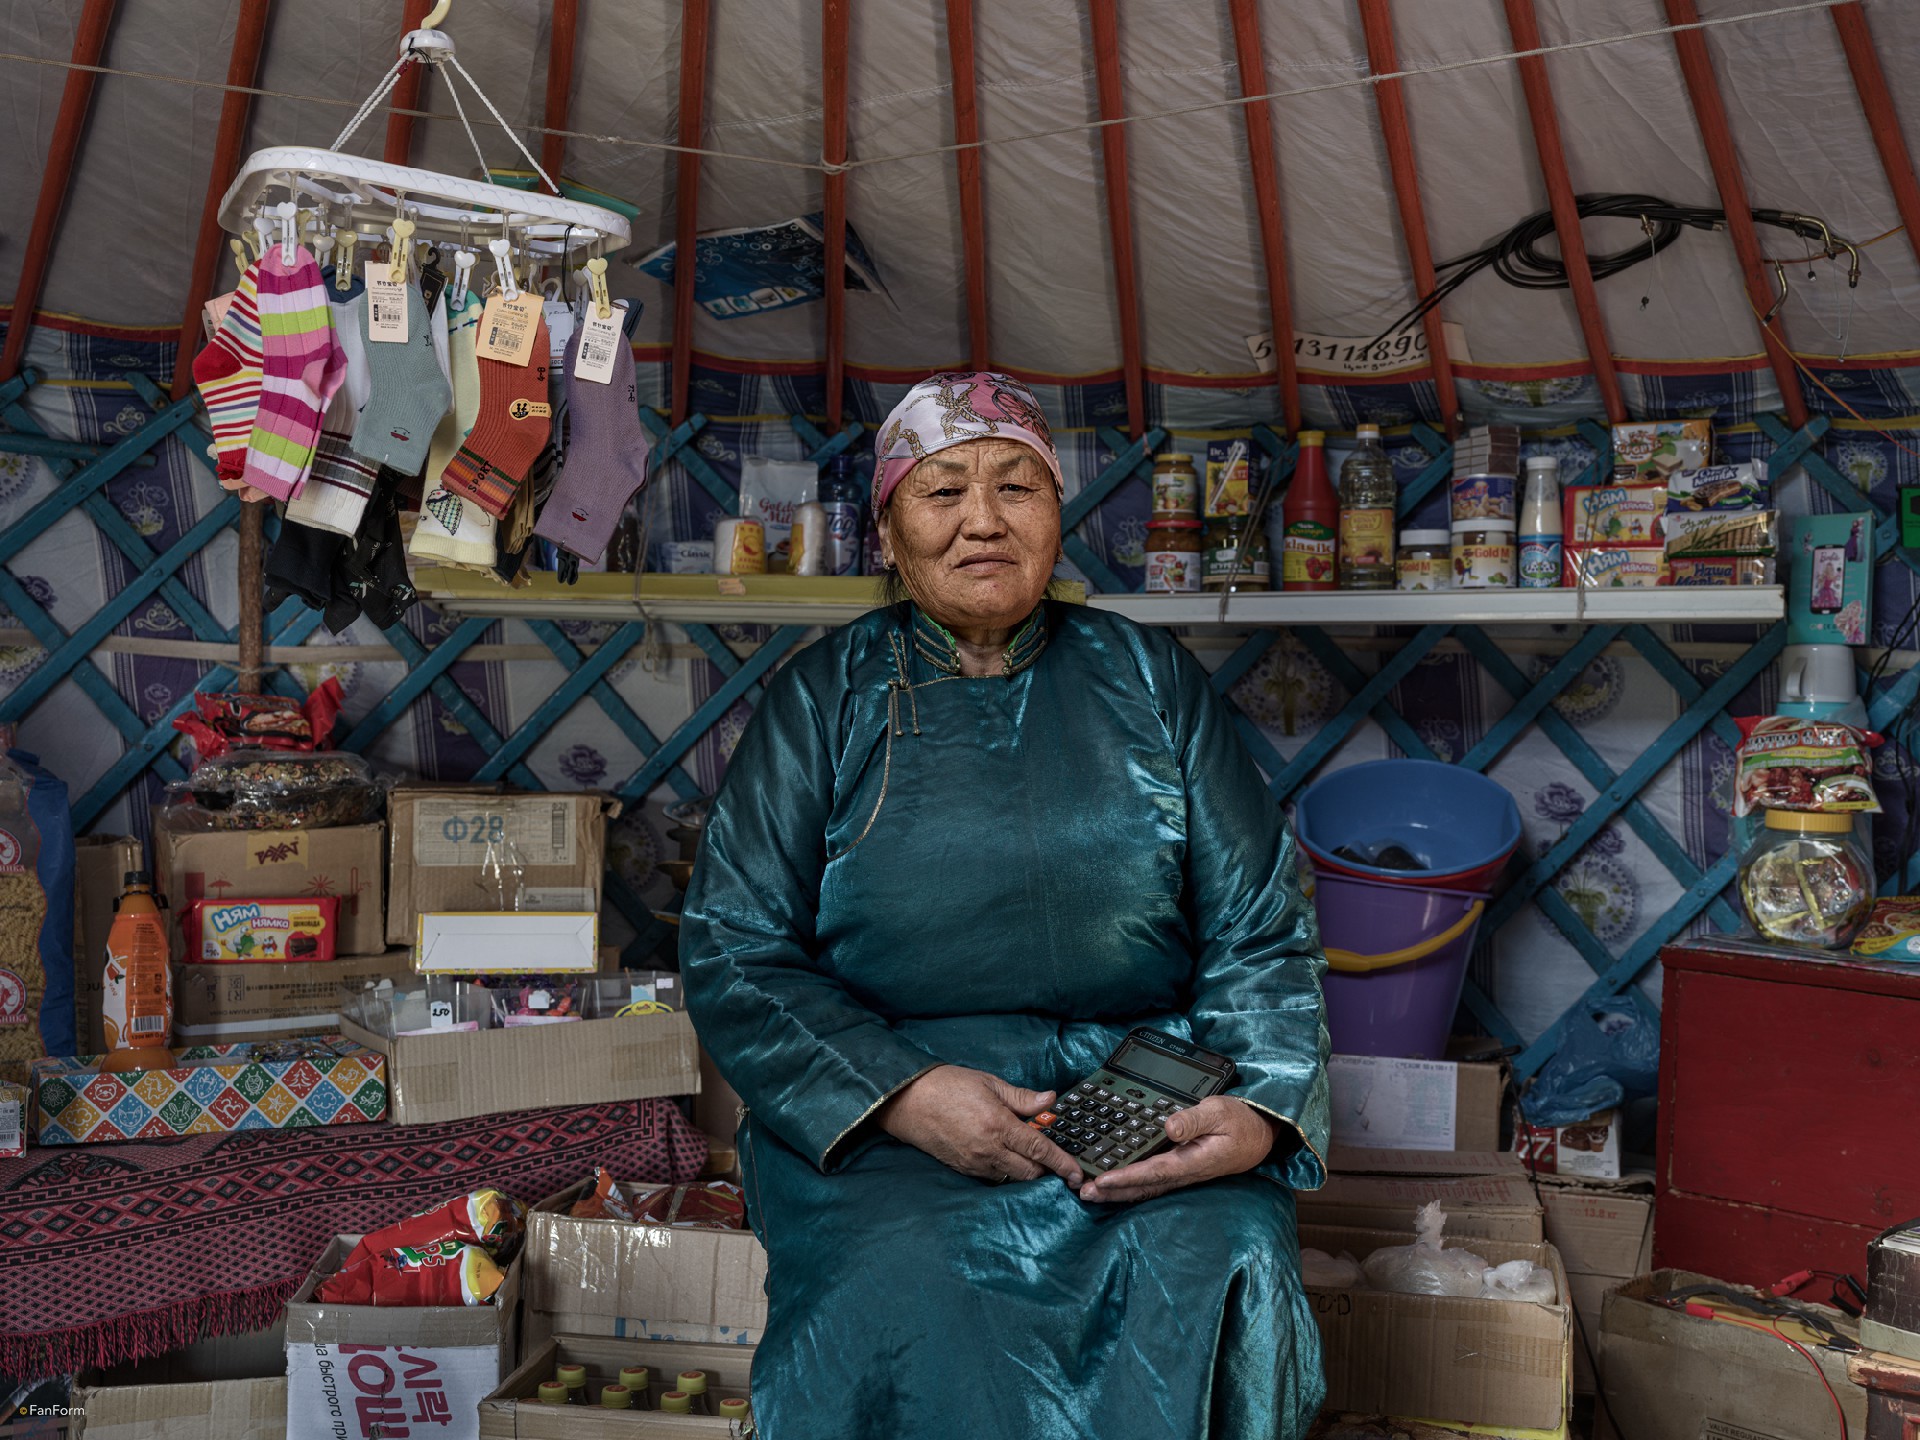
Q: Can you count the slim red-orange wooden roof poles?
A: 13